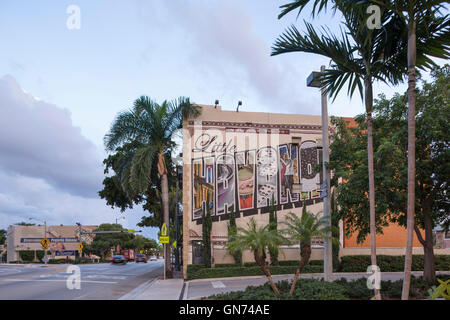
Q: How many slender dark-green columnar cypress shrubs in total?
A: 5